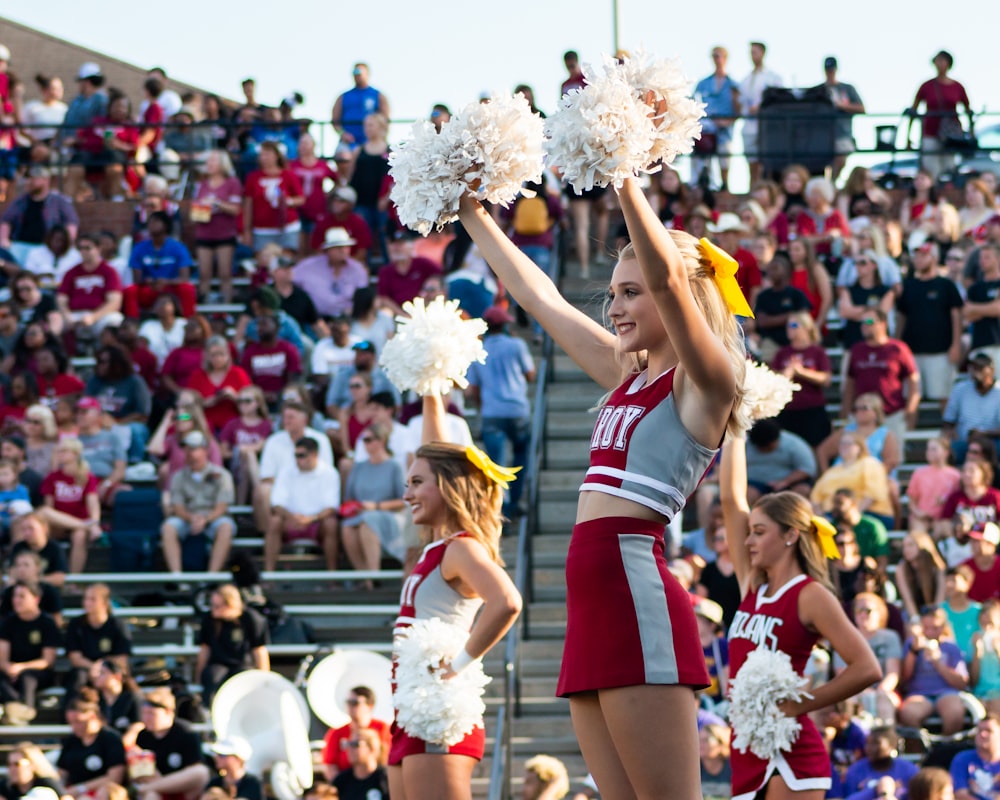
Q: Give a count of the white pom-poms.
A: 6